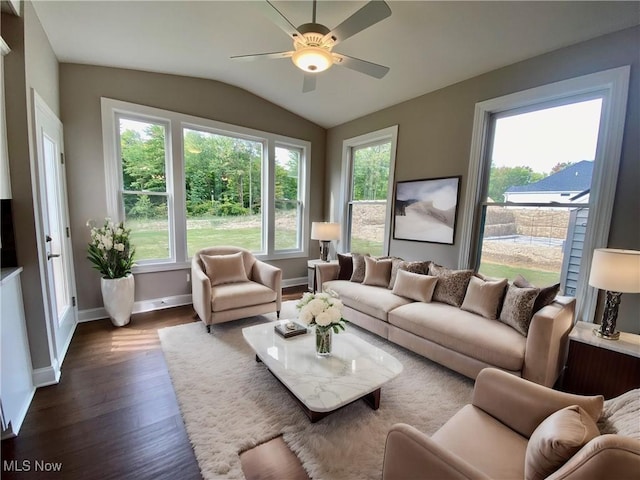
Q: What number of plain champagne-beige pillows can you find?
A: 5